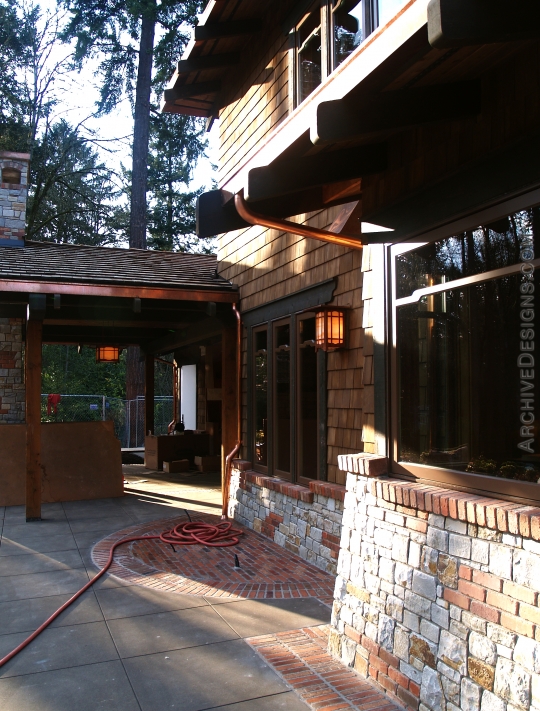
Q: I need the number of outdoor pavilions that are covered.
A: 1